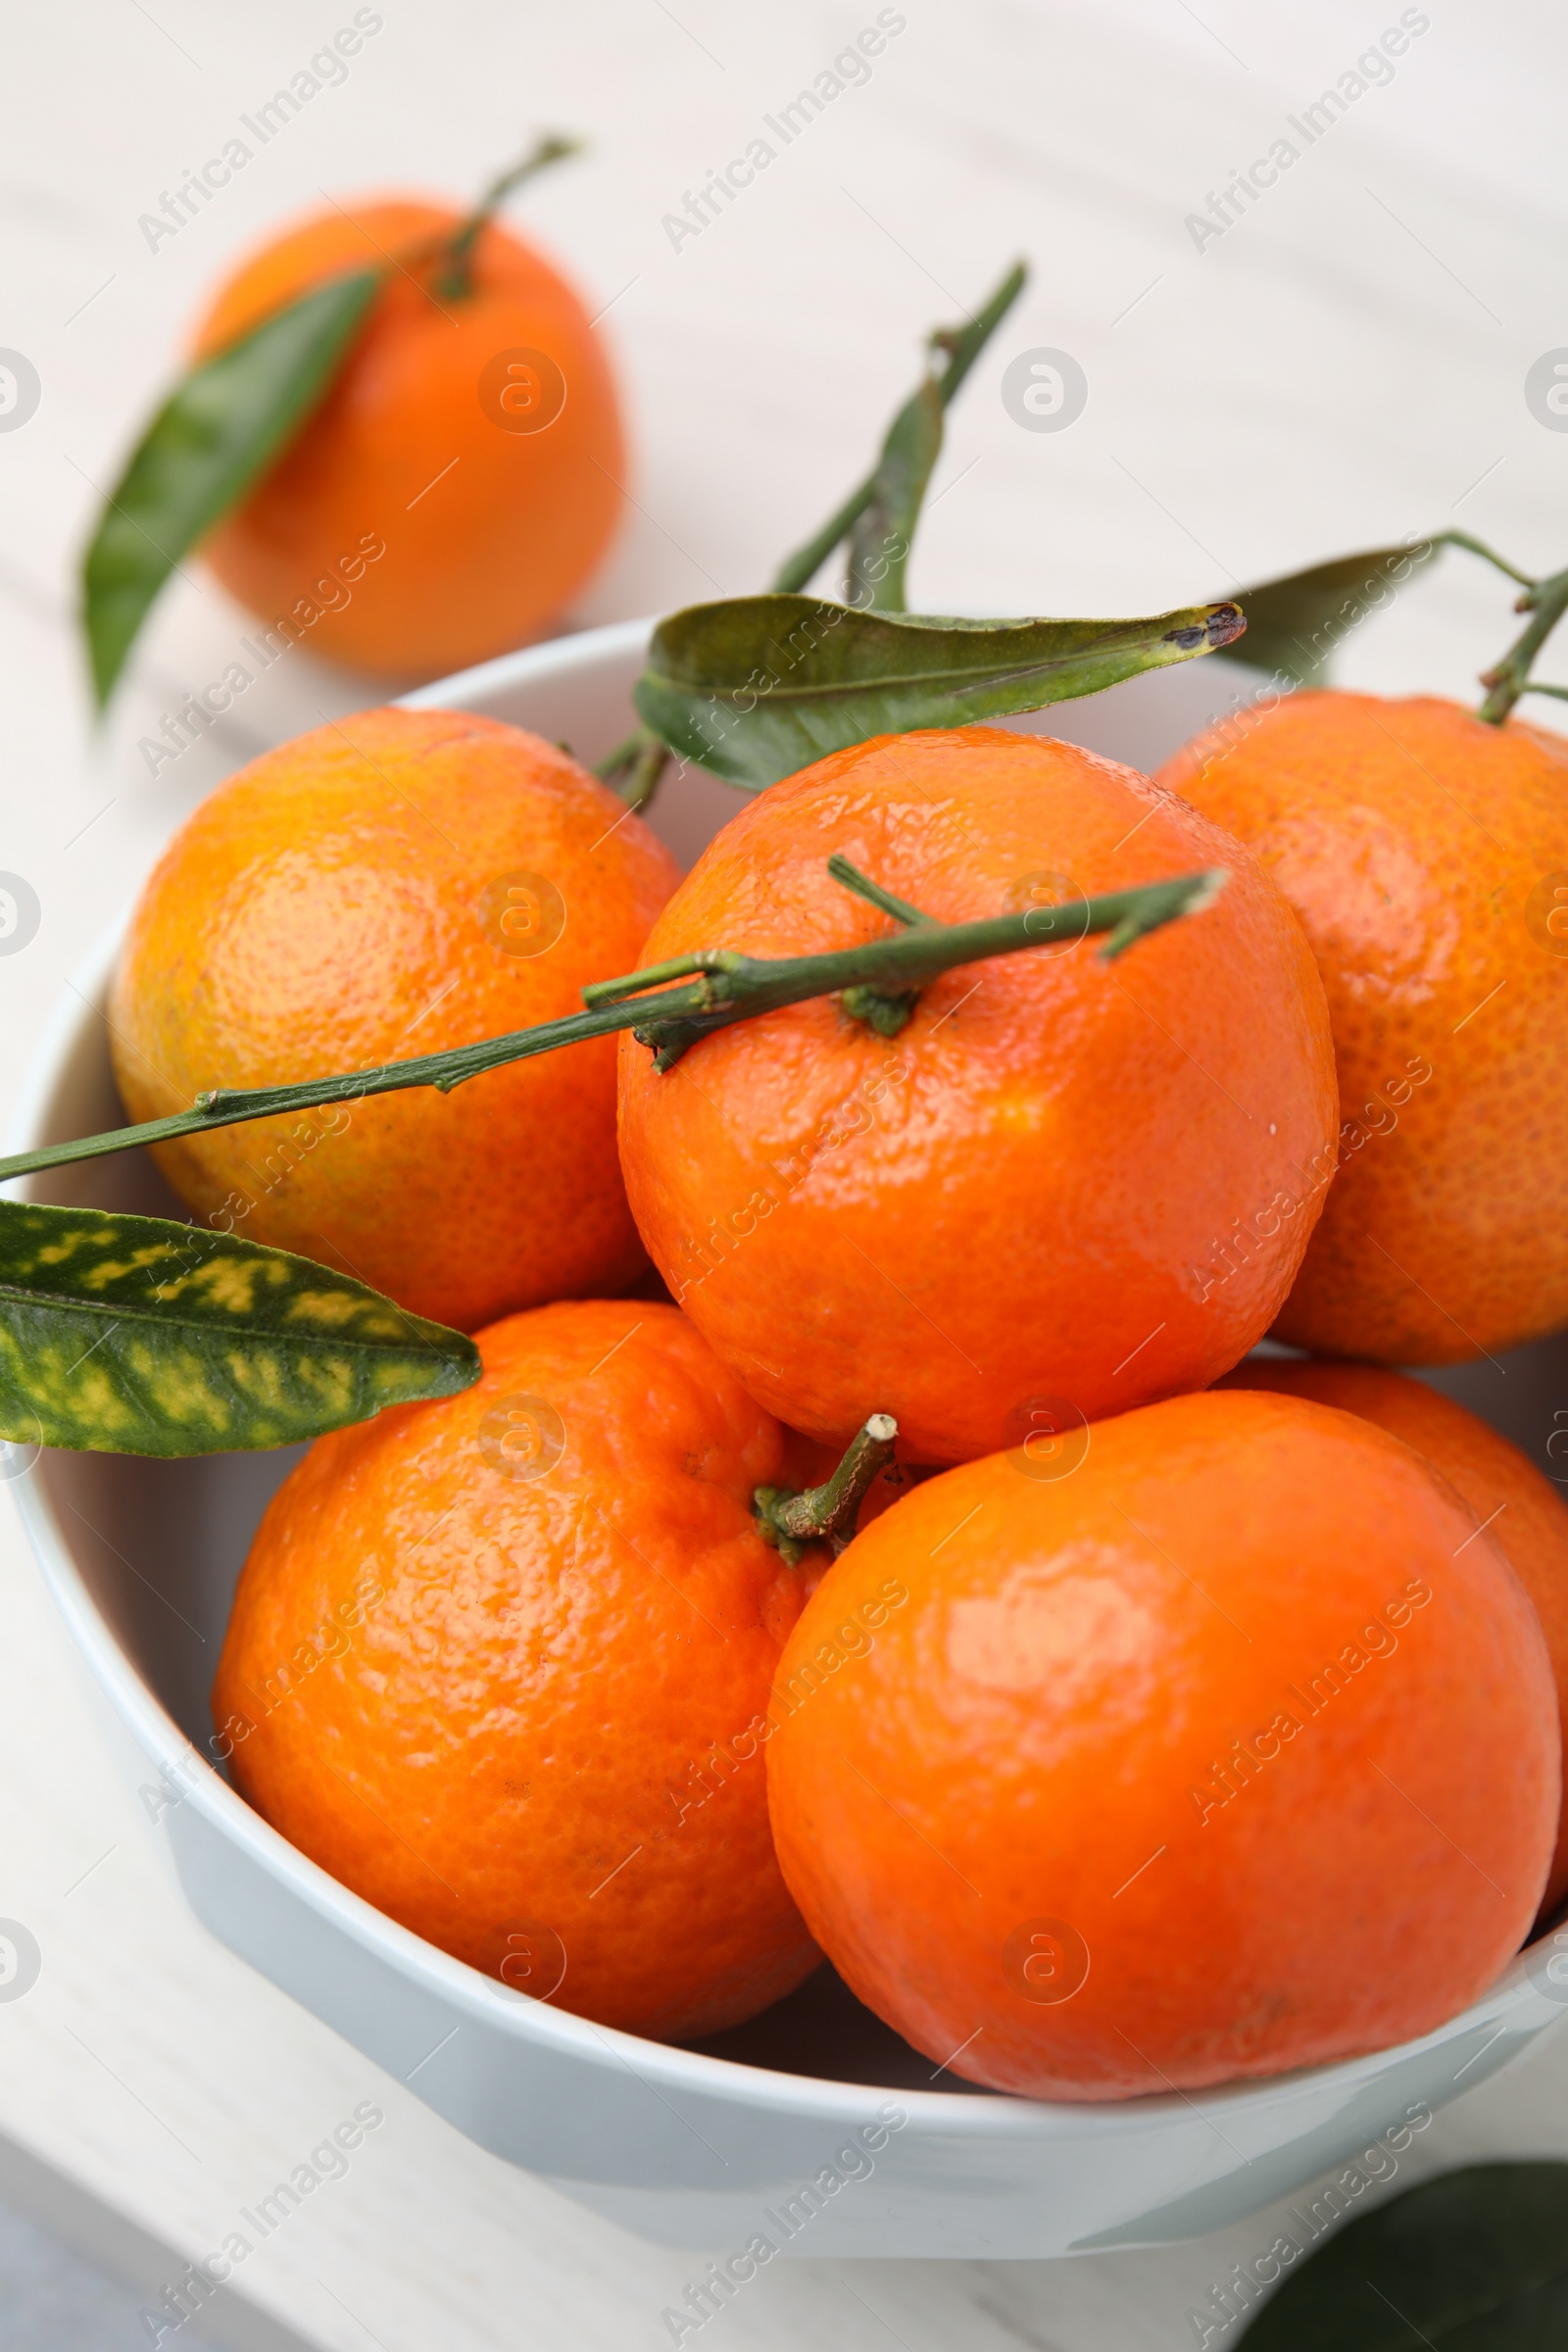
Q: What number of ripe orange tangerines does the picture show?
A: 7